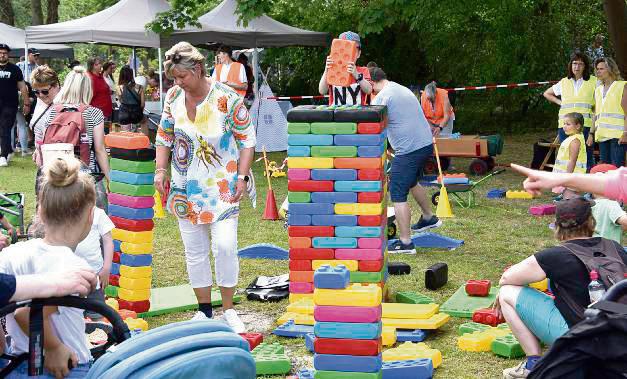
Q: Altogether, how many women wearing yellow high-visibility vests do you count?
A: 2